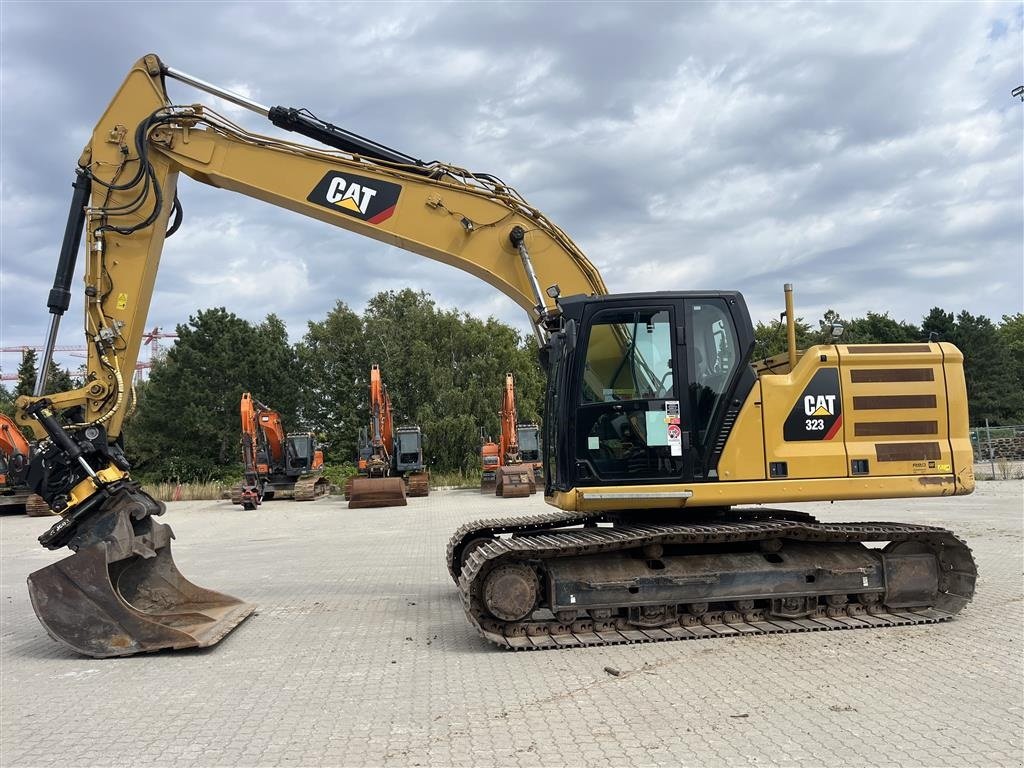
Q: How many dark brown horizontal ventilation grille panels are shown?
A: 5